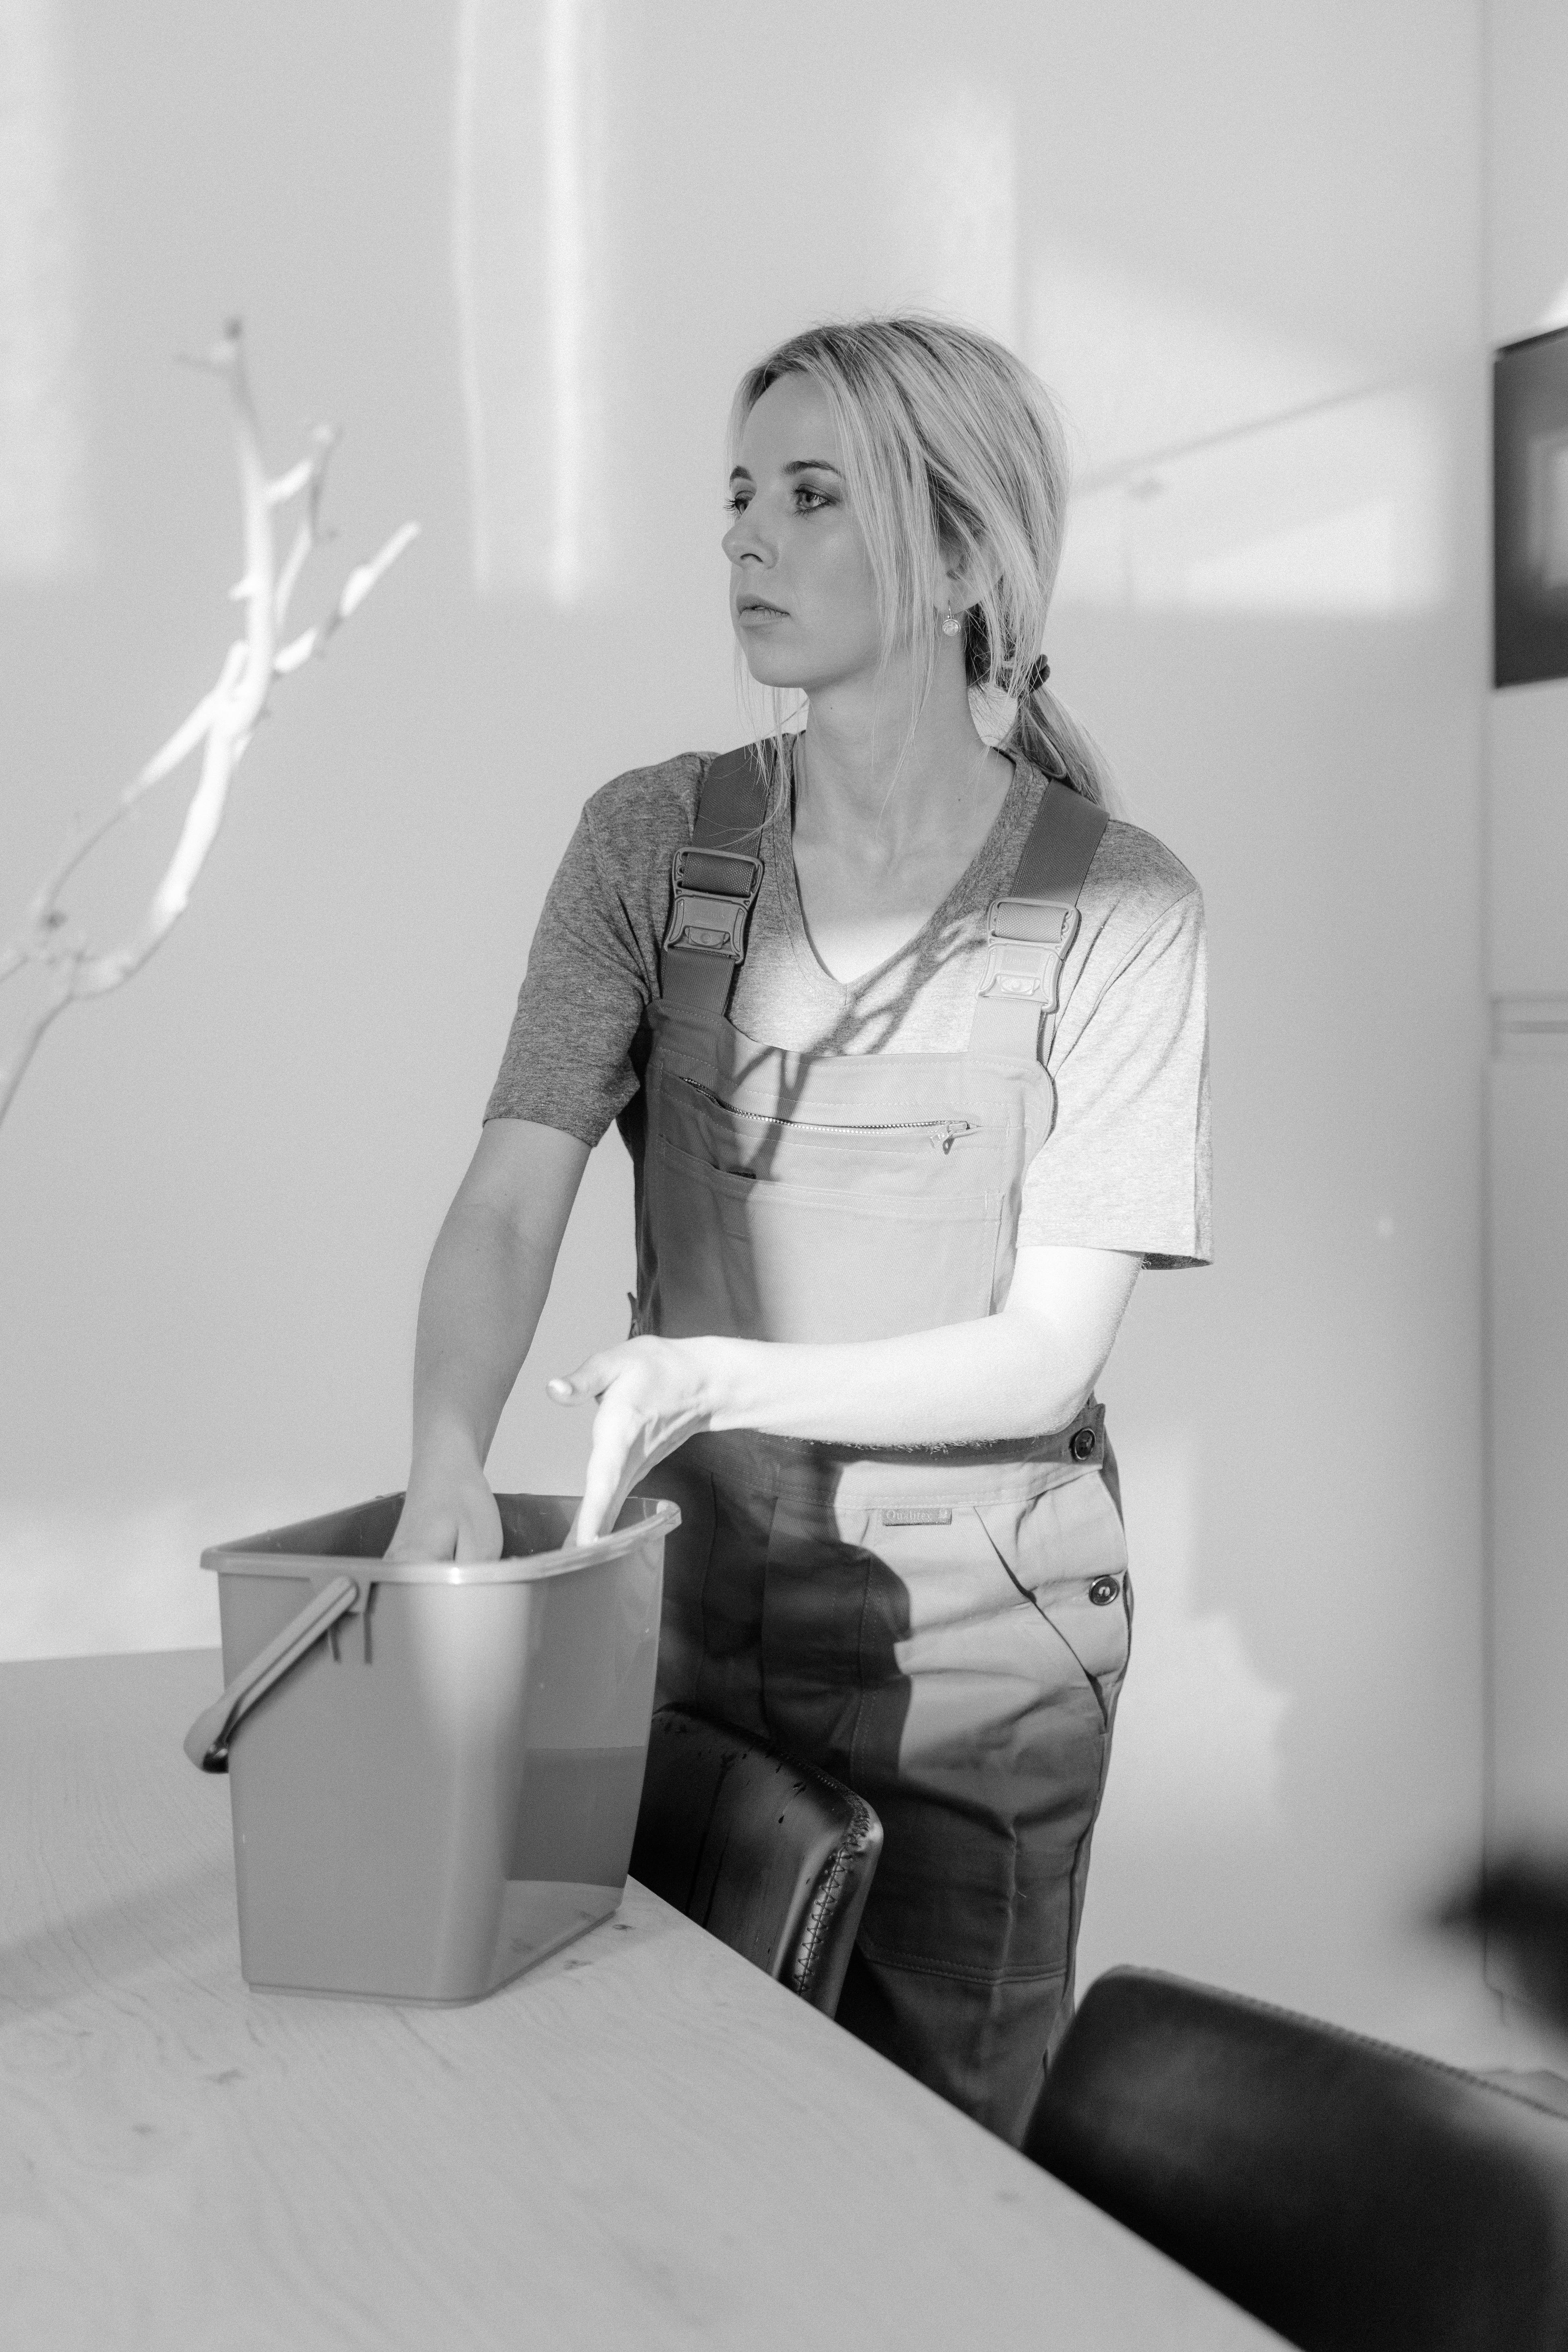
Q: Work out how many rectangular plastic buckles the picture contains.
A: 2